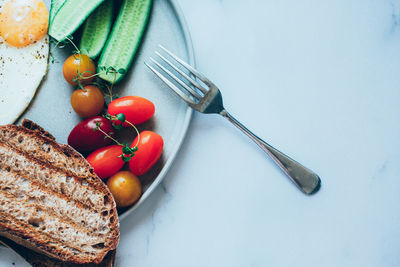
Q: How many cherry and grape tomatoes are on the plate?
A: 7